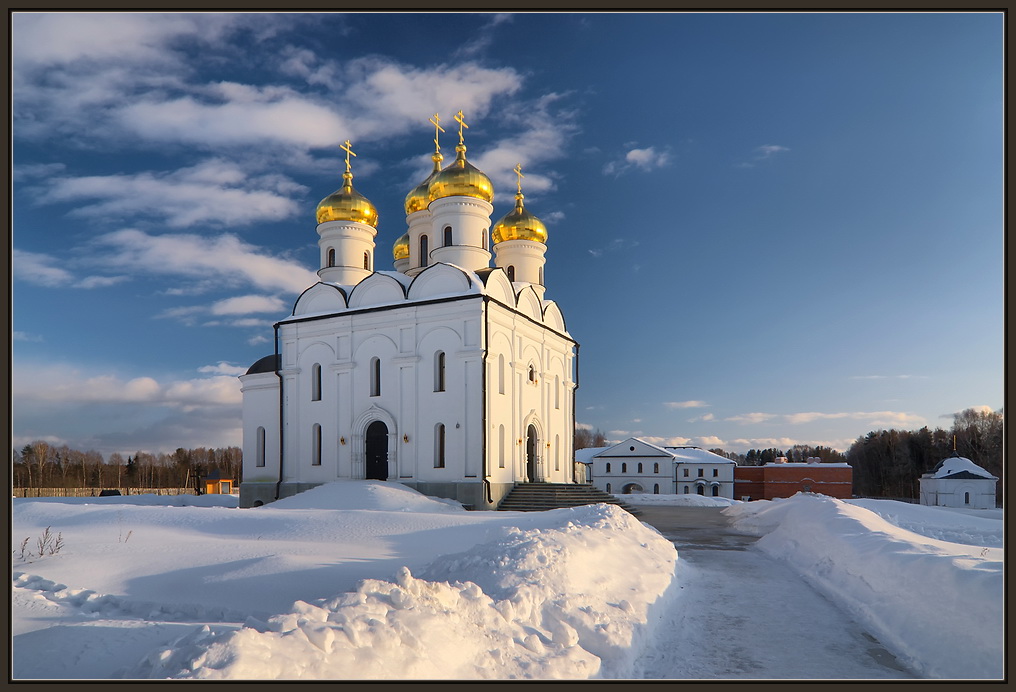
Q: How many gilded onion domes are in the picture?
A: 5